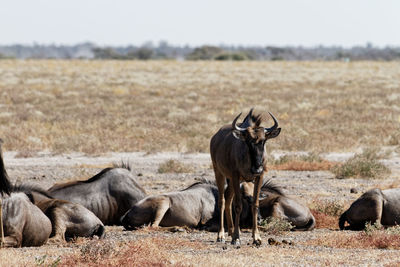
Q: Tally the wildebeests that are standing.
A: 1